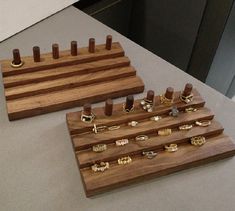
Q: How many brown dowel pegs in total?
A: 12